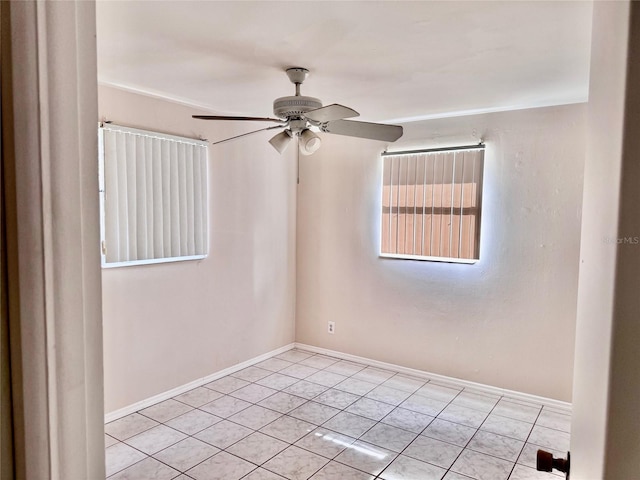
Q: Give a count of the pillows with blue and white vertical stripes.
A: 0